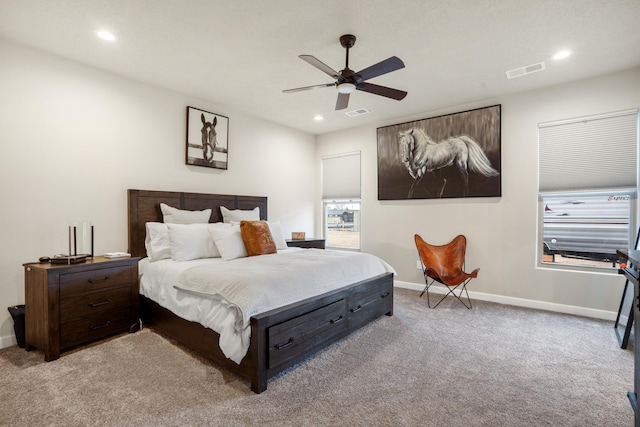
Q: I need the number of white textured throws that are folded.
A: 1